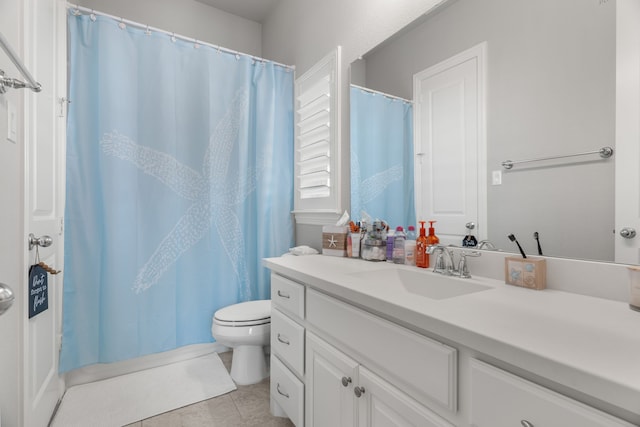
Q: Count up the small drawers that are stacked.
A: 3